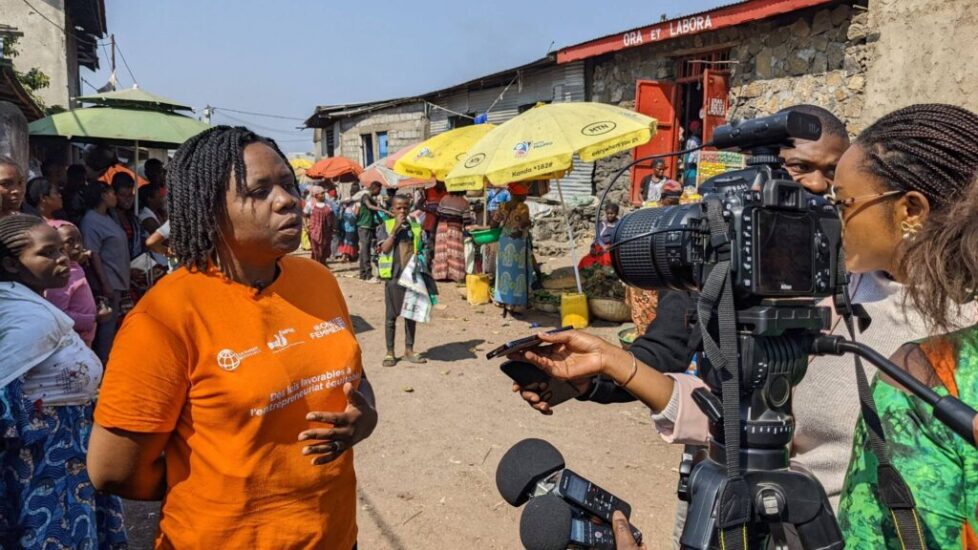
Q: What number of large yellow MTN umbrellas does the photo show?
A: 2